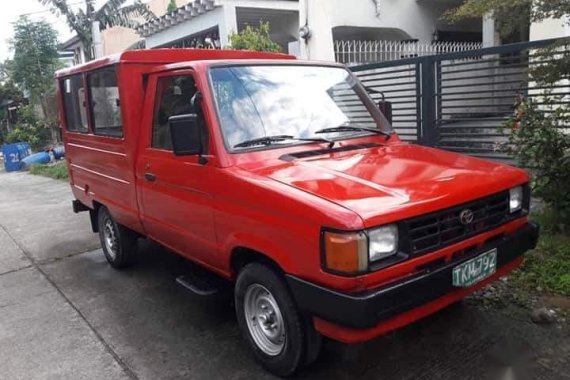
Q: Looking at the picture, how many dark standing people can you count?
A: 0